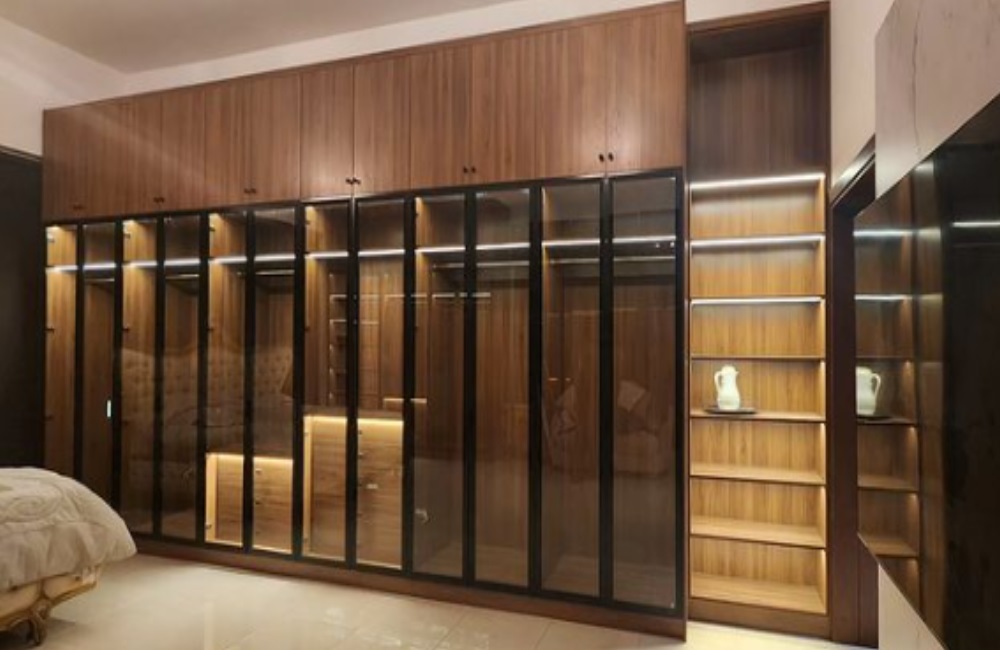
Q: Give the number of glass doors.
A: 12